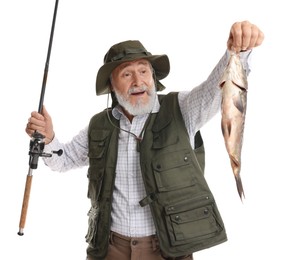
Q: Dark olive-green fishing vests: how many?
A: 1